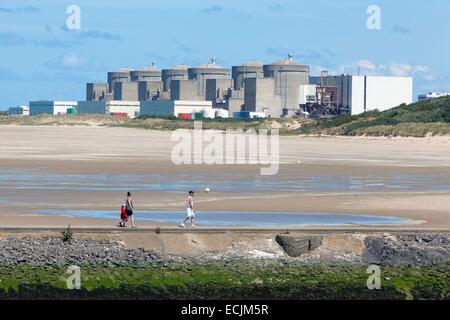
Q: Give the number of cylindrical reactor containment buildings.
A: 6